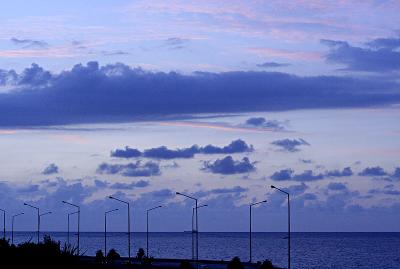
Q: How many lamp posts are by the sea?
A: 13